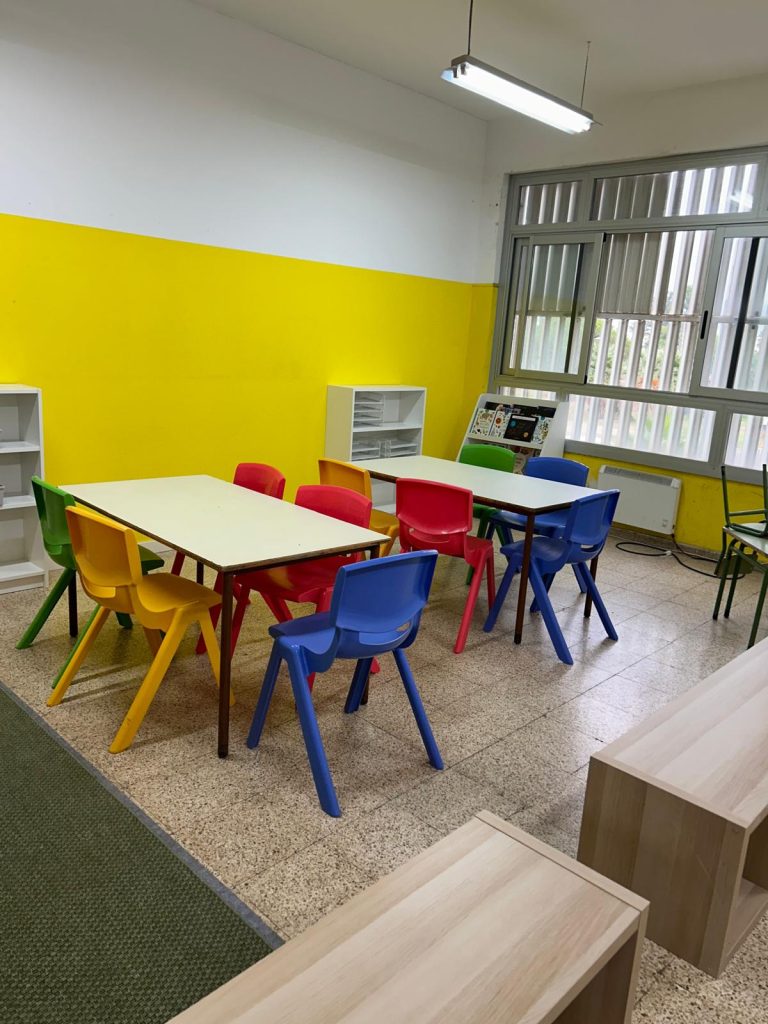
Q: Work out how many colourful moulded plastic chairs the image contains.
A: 10